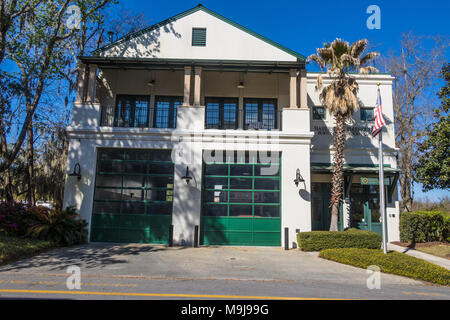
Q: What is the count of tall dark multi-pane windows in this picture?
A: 4